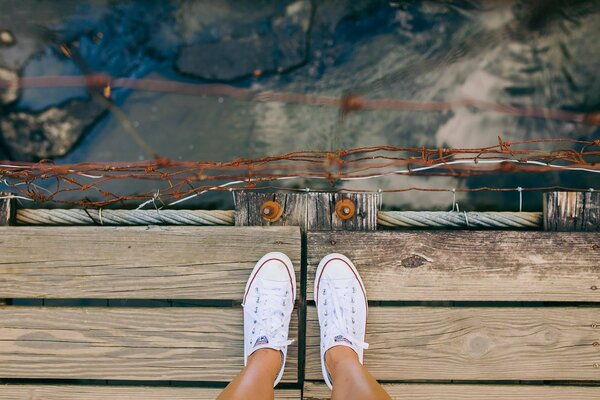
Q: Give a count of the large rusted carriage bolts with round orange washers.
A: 2